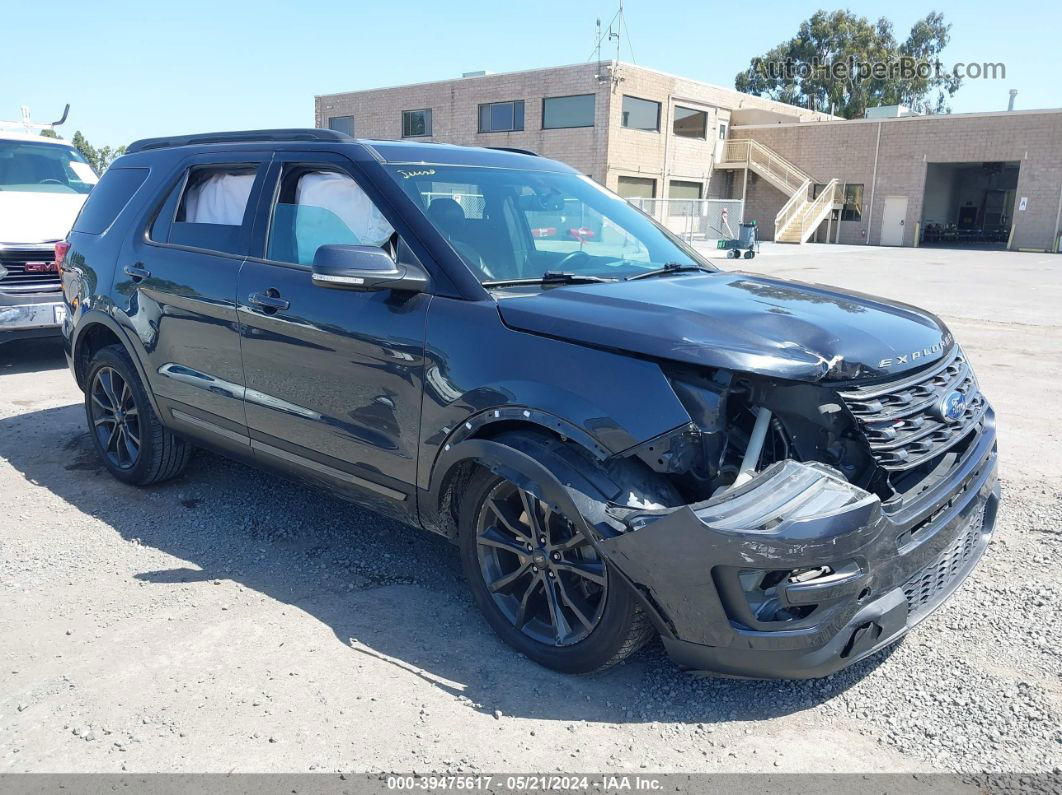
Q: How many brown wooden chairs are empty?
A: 0